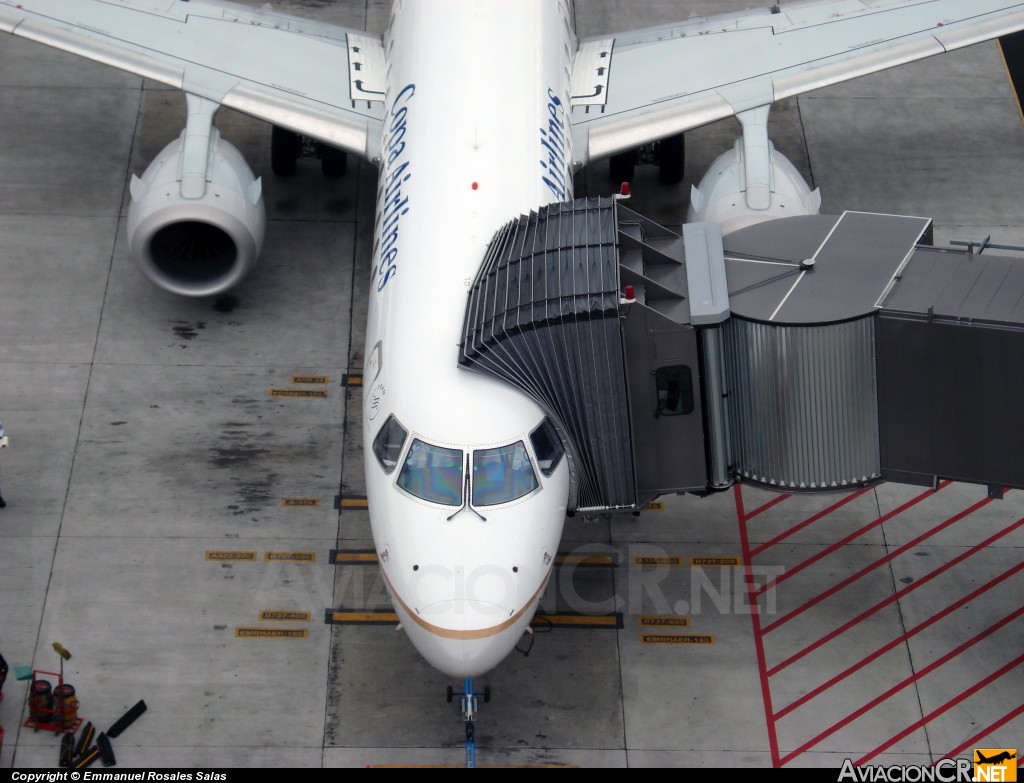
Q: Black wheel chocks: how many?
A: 5